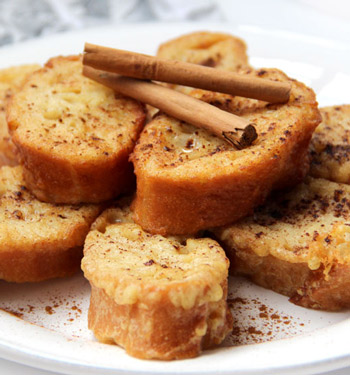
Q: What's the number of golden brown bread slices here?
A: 8